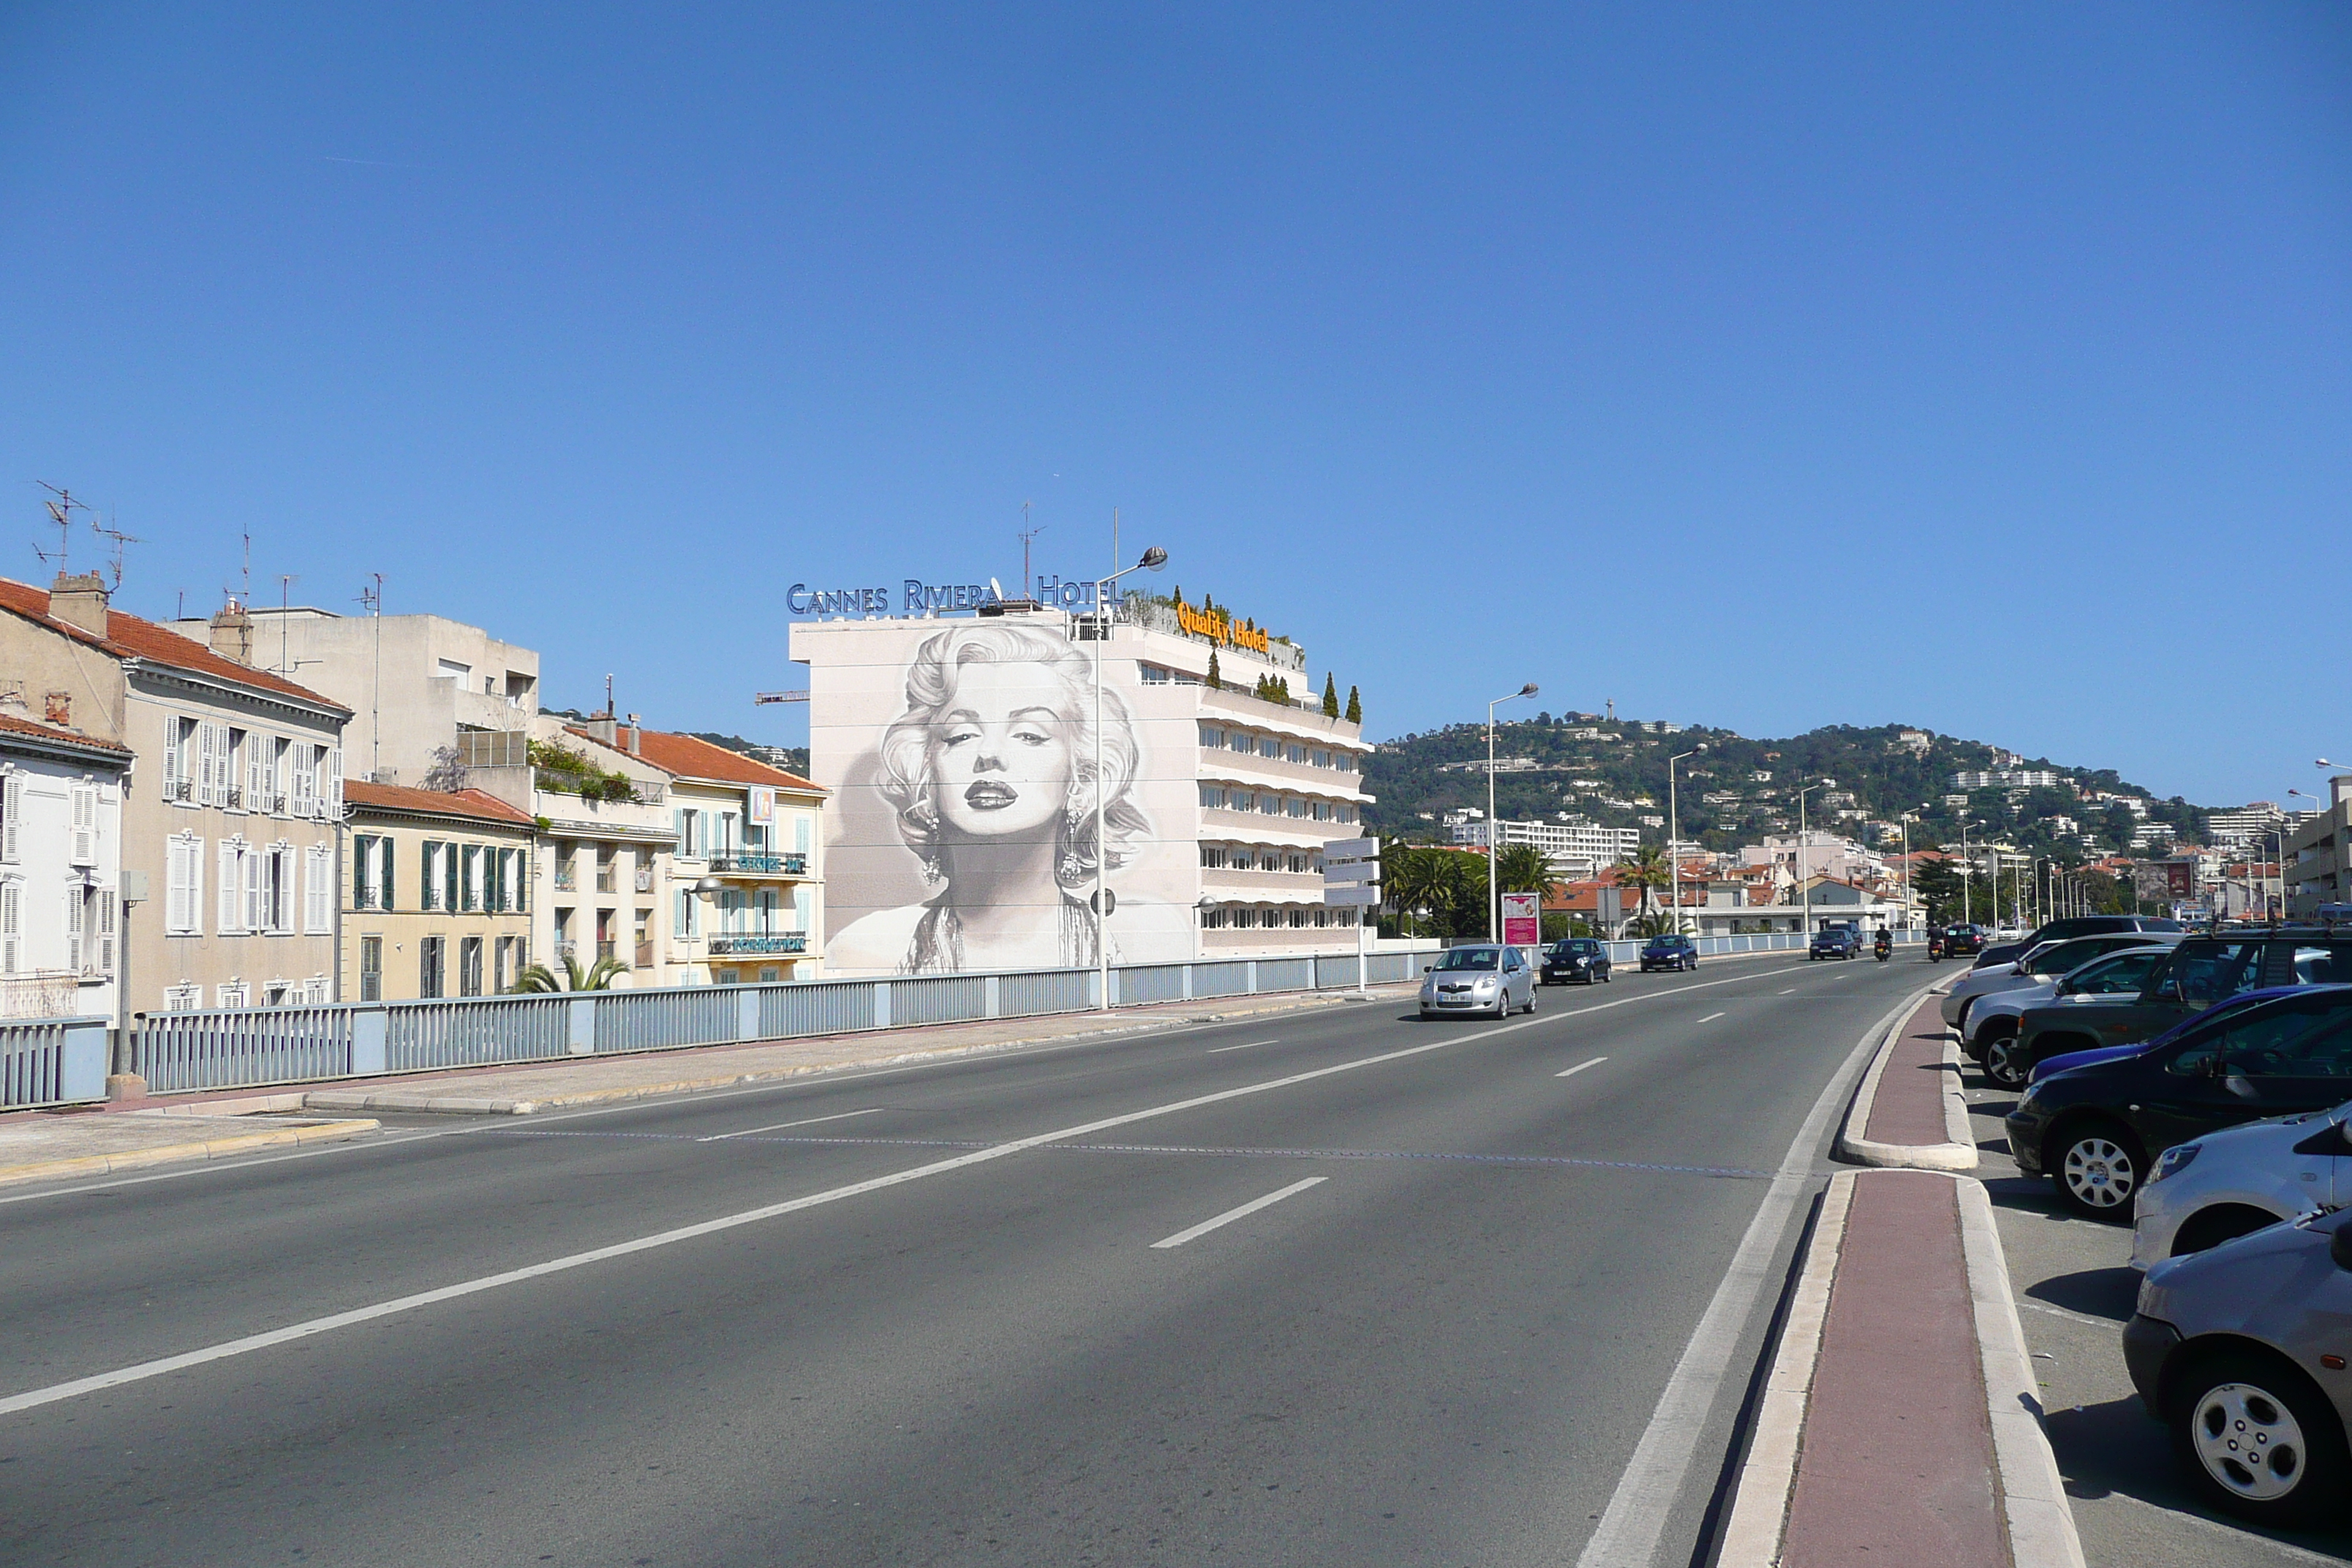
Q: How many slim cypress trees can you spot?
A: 9